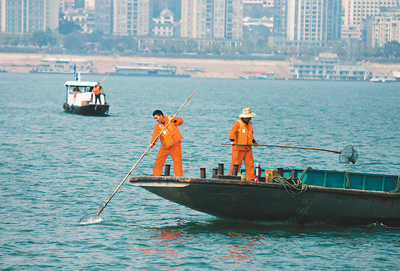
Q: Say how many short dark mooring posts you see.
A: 7